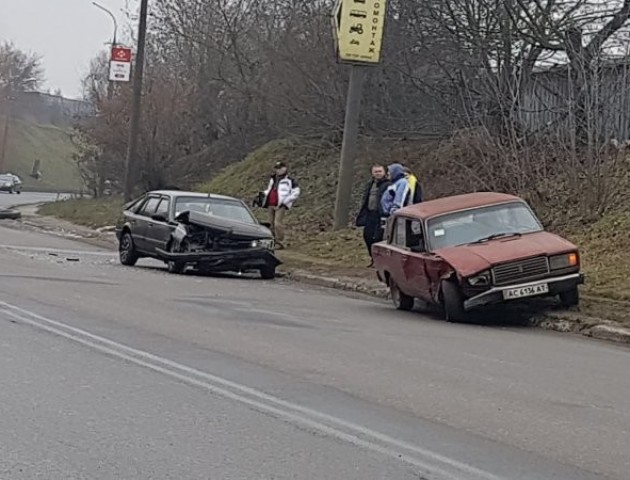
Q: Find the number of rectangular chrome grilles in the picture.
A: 1